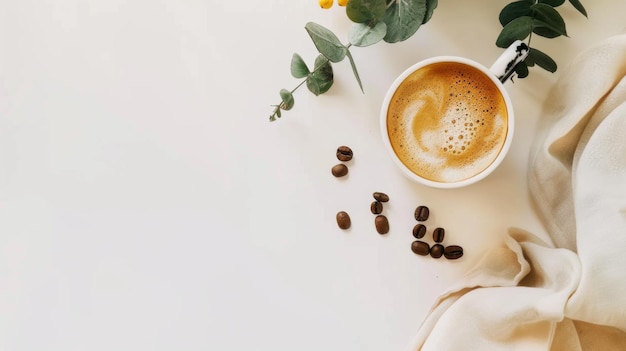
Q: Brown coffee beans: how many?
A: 12